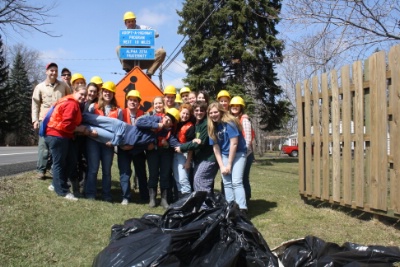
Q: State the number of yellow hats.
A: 11